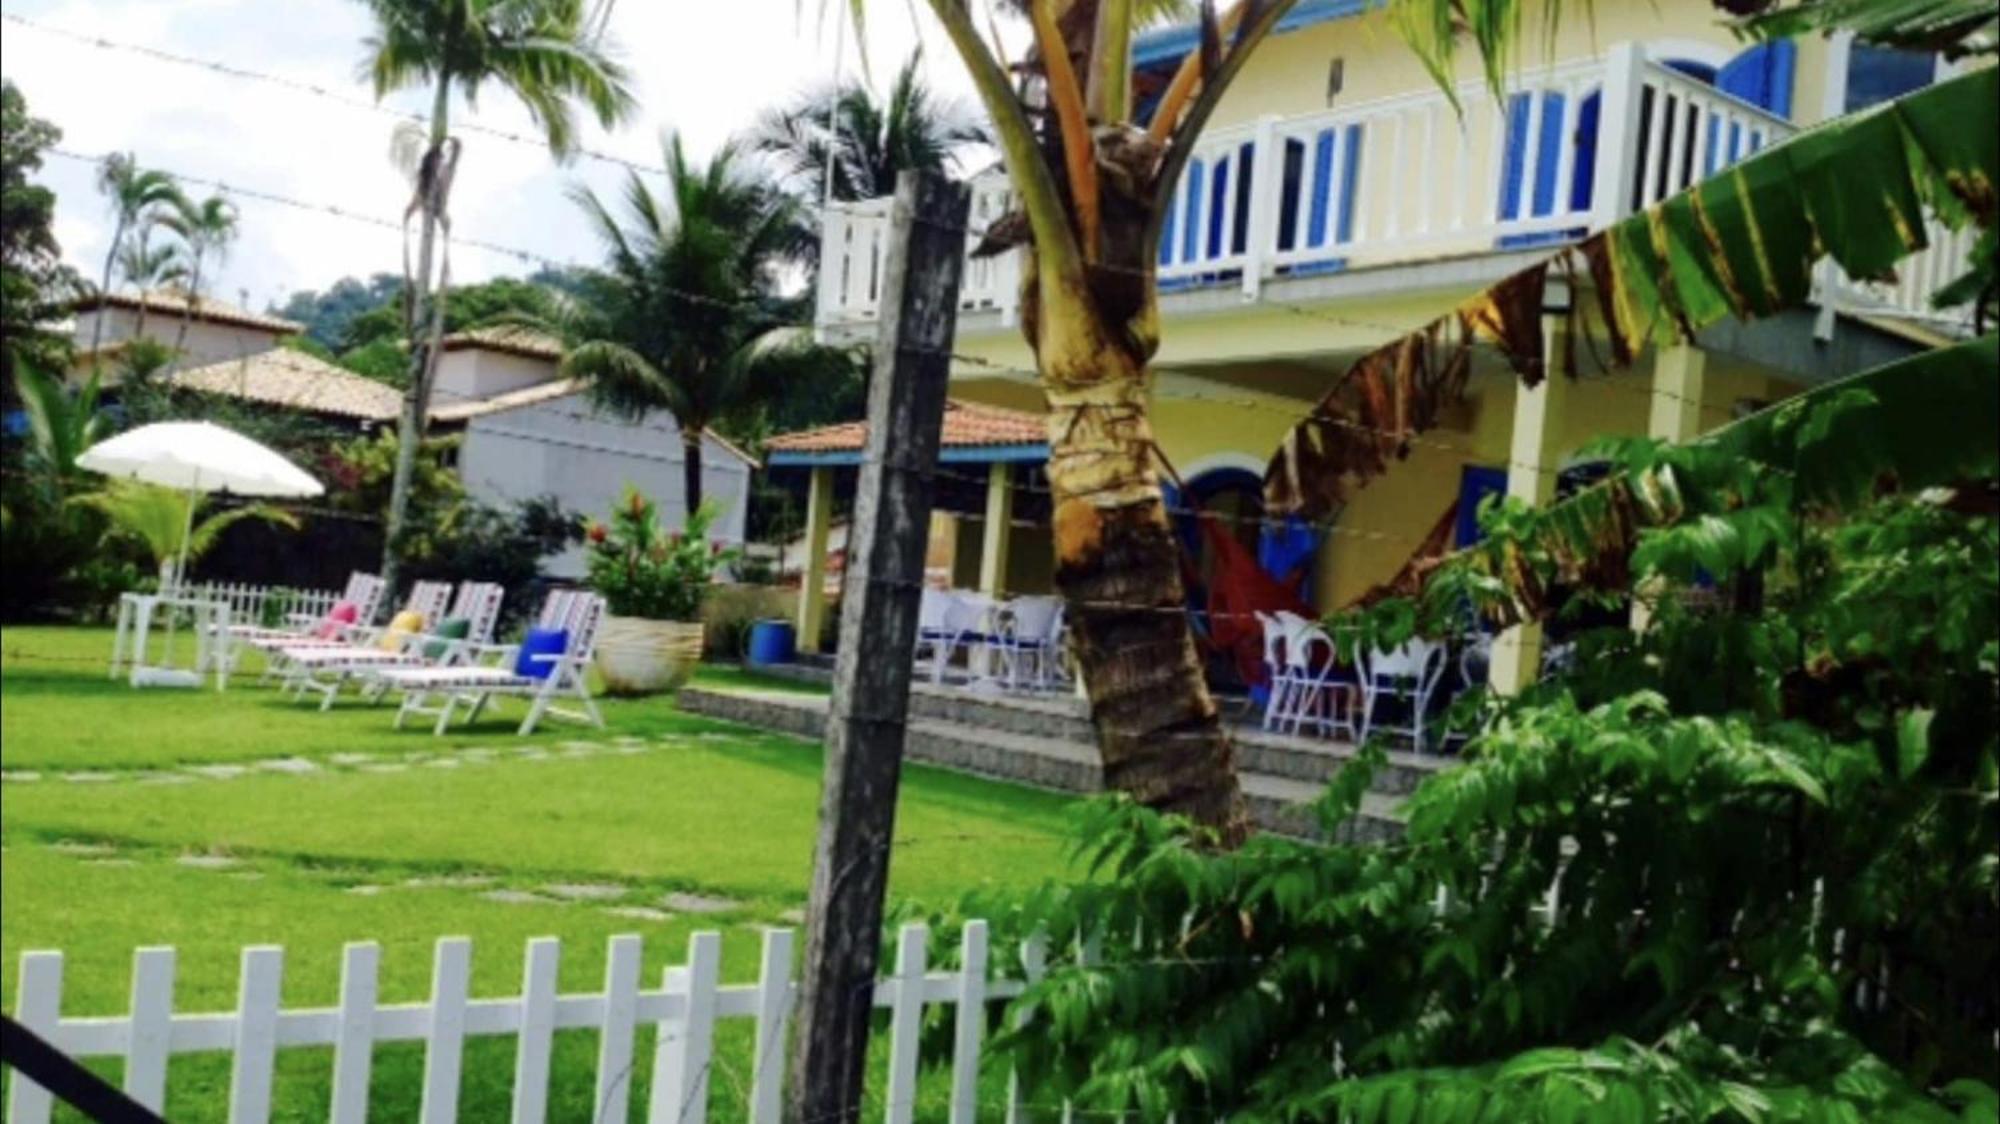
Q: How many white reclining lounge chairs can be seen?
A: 4